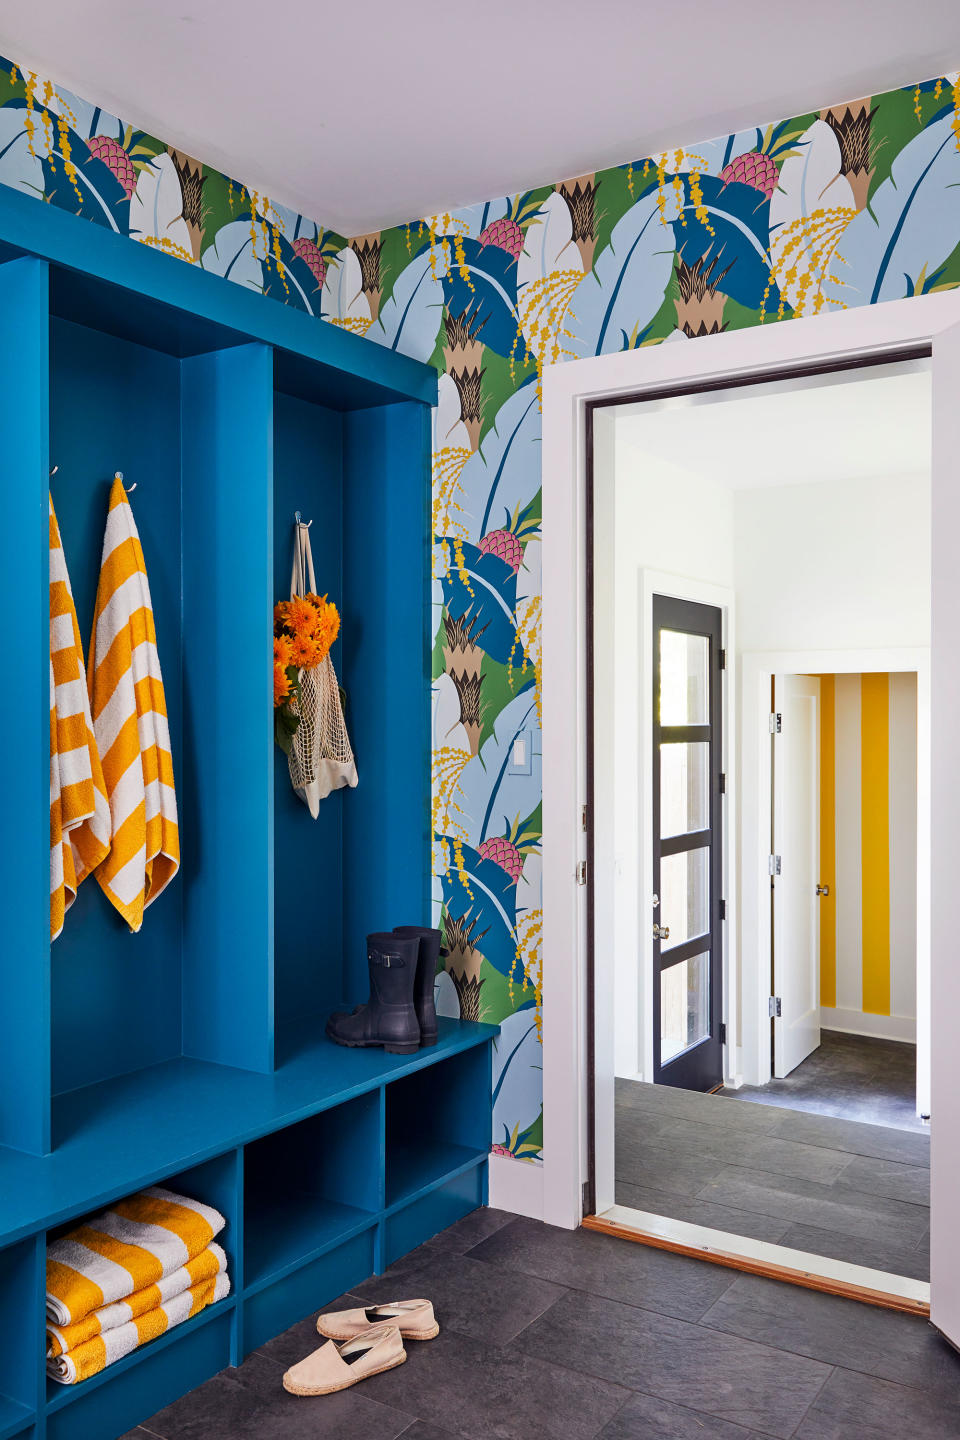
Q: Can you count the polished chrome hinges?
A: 3